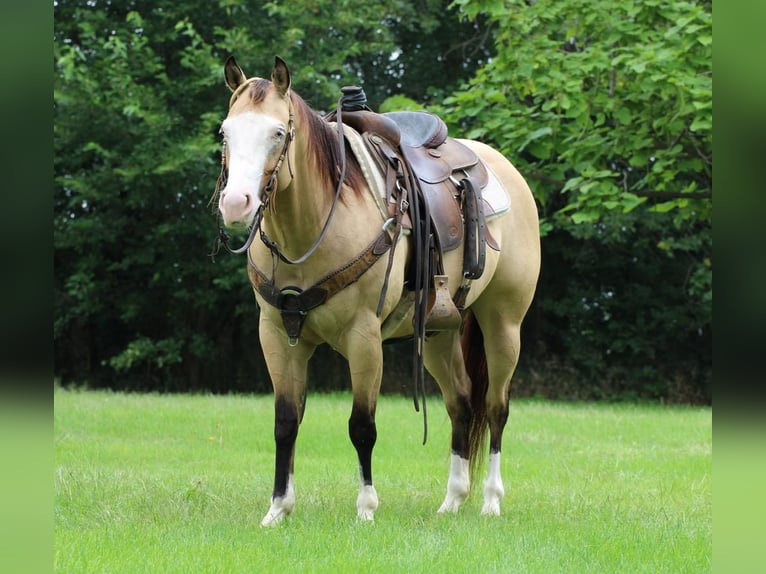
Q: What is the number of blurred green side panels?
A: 2